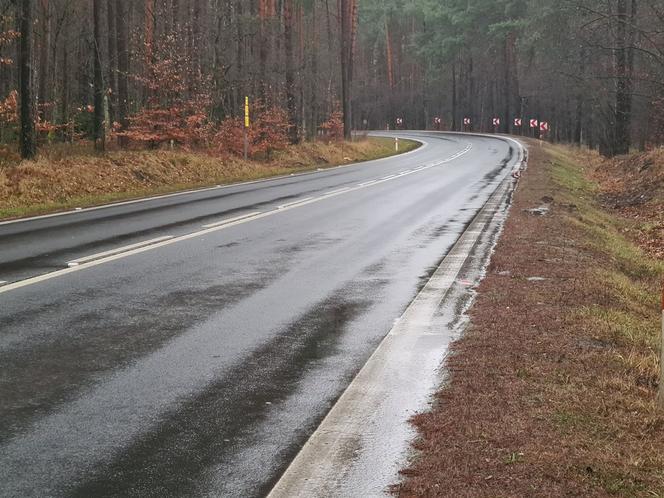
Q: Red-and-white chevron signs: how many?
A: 7